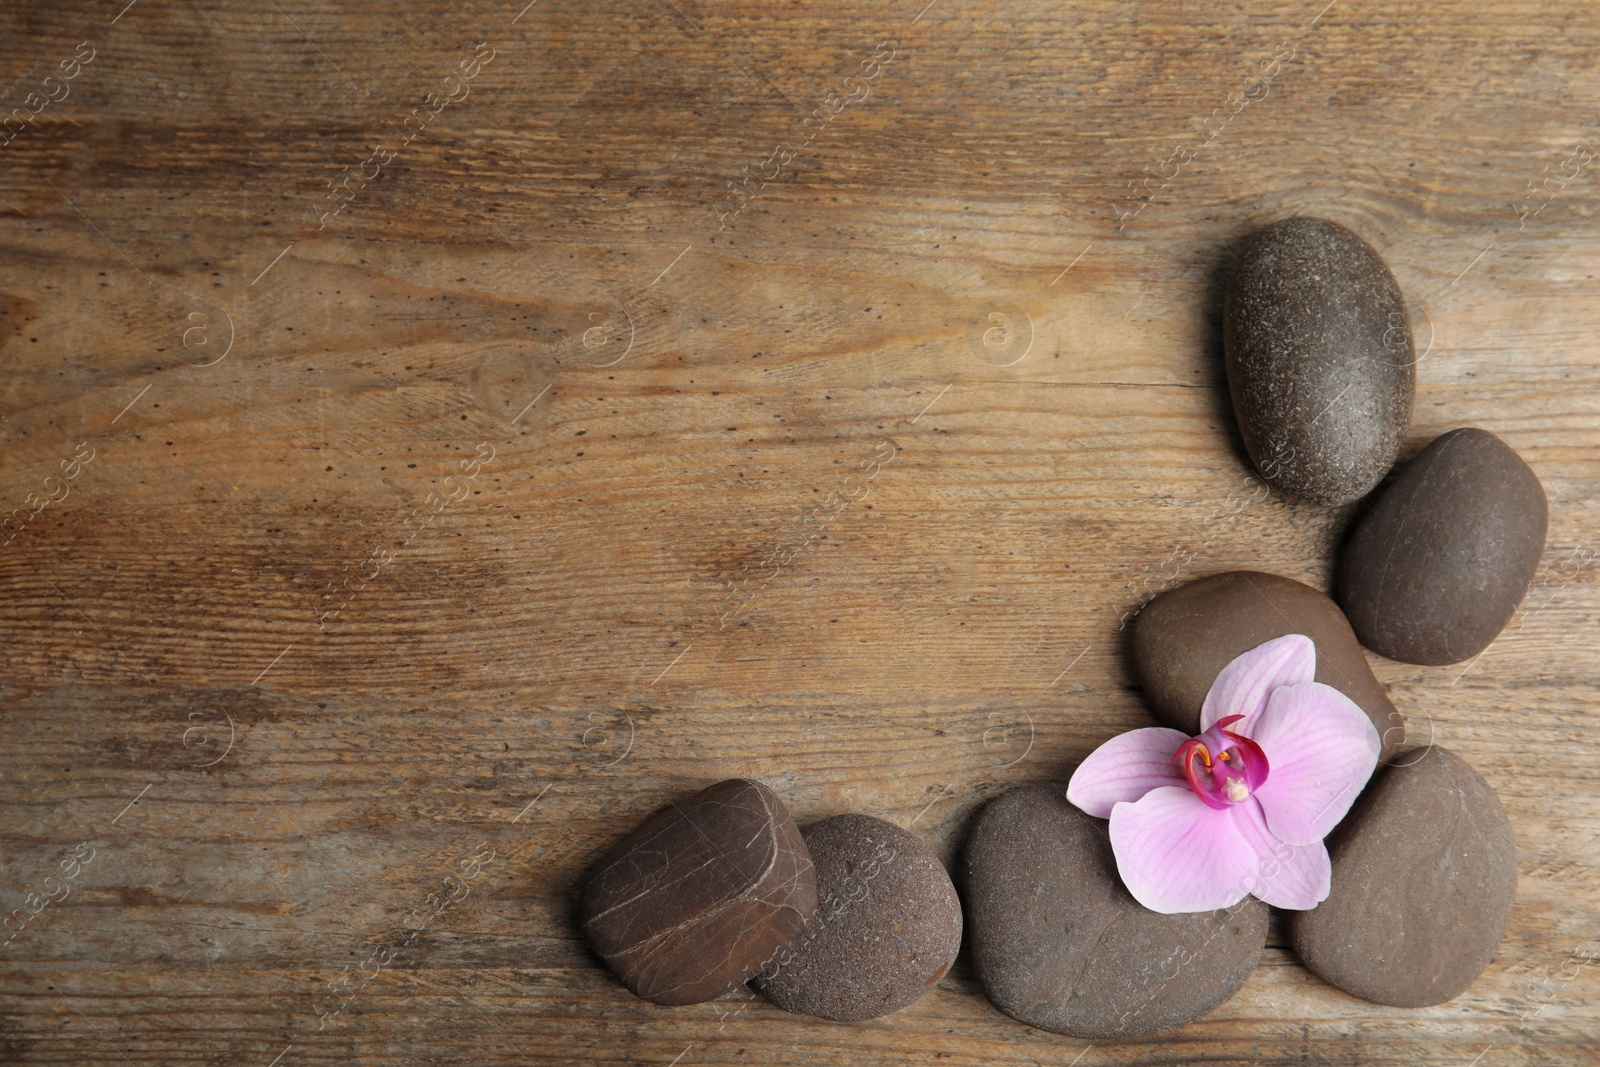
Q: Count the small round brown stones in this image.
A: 7